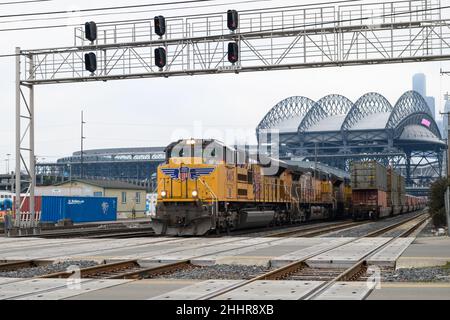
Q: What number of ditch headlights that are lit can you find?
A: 2